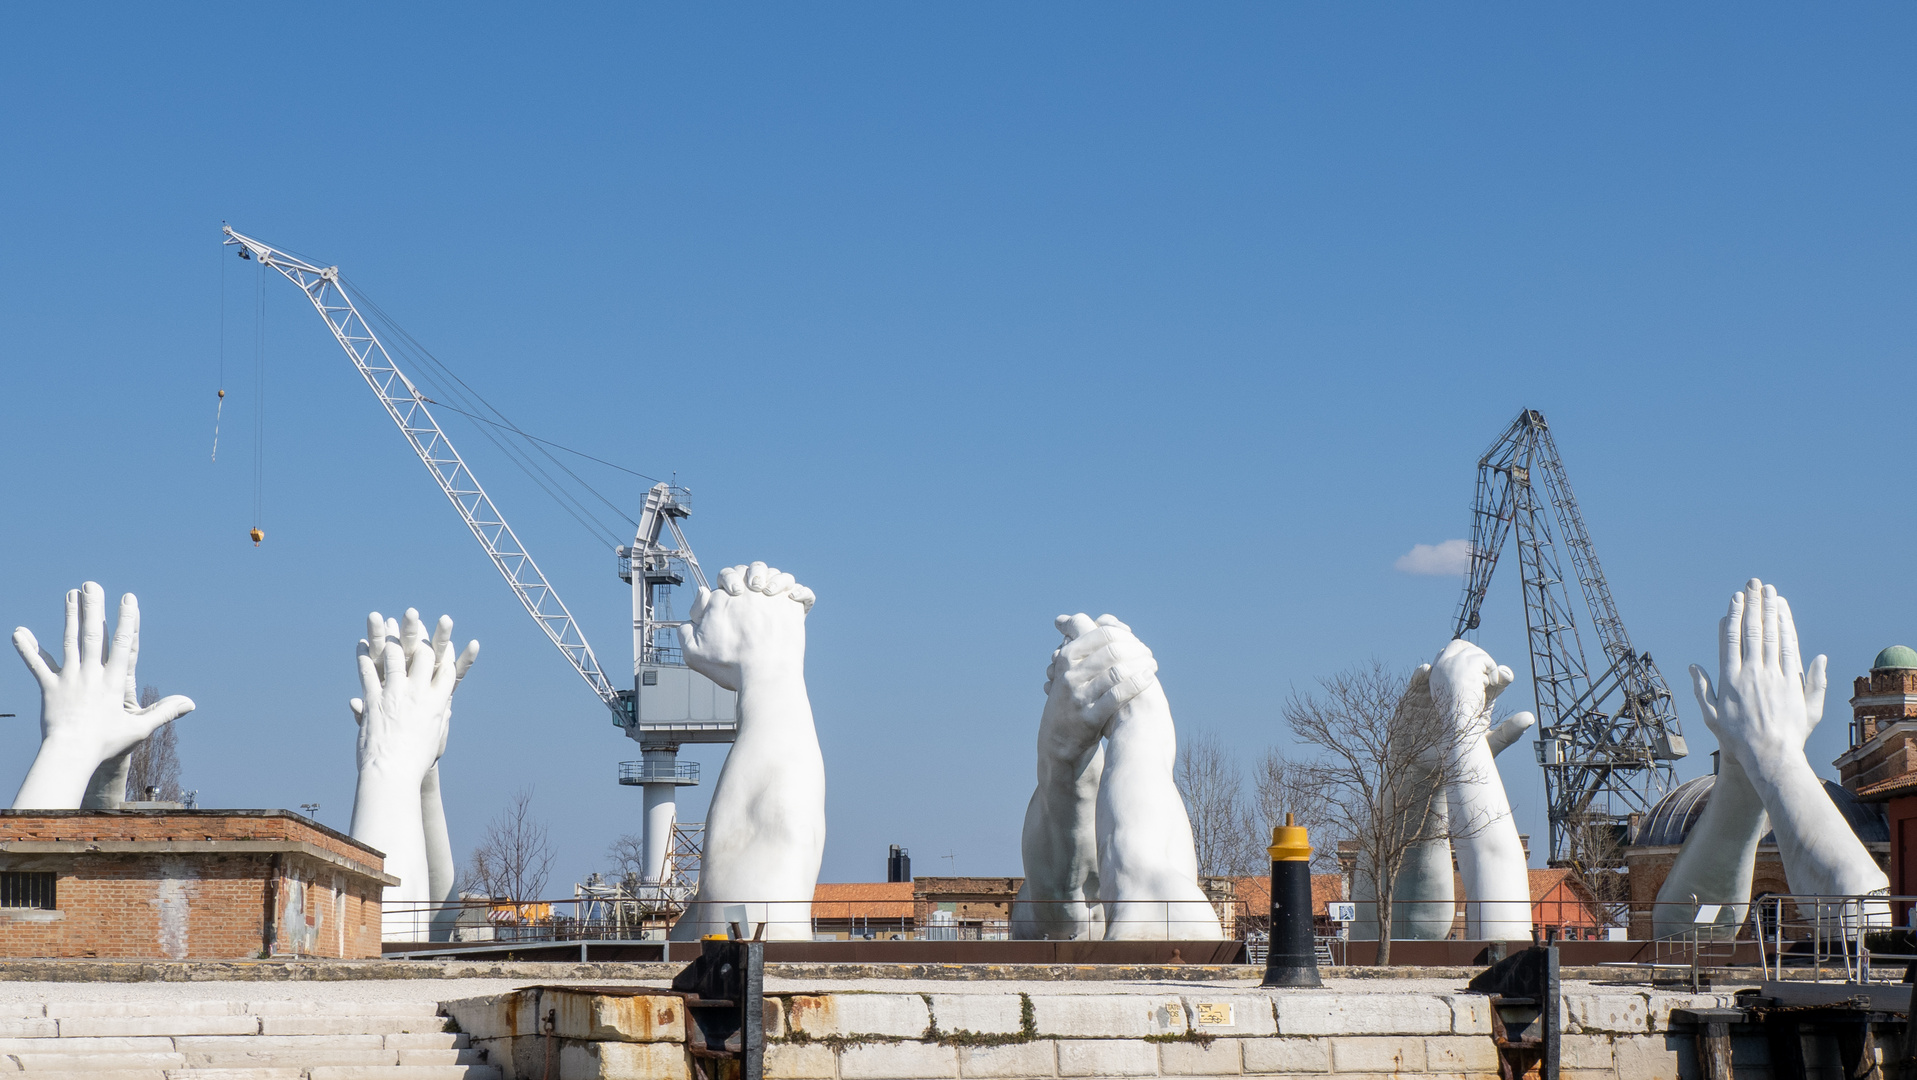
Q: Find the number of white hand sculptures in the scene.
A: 6